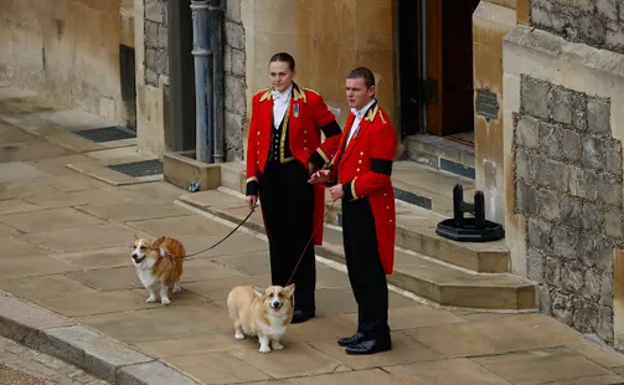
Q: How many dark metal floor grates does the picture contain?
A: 2